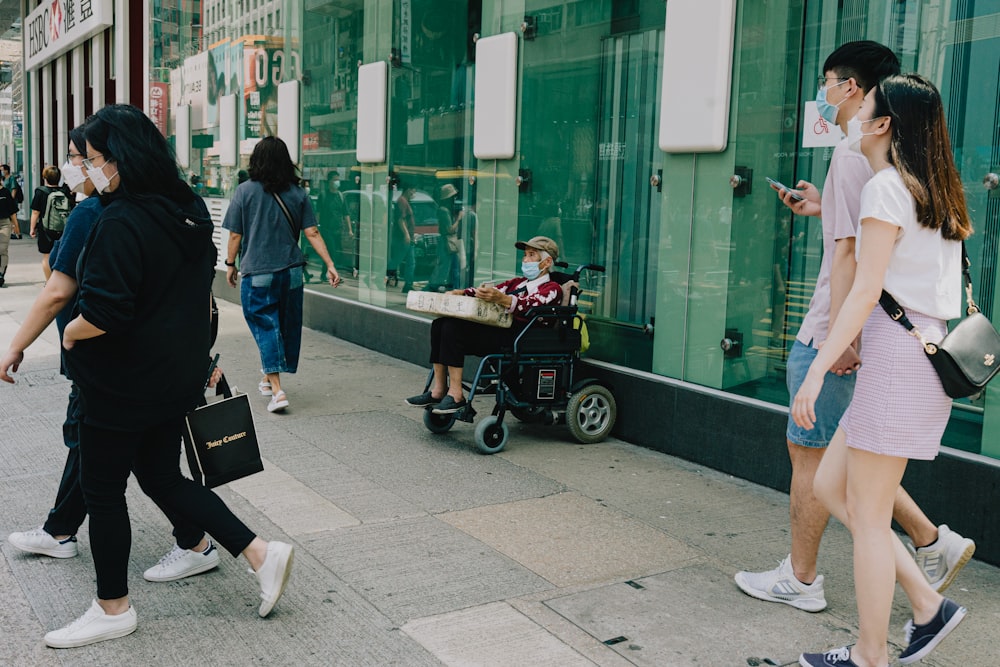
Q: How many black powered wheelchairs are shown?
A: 1